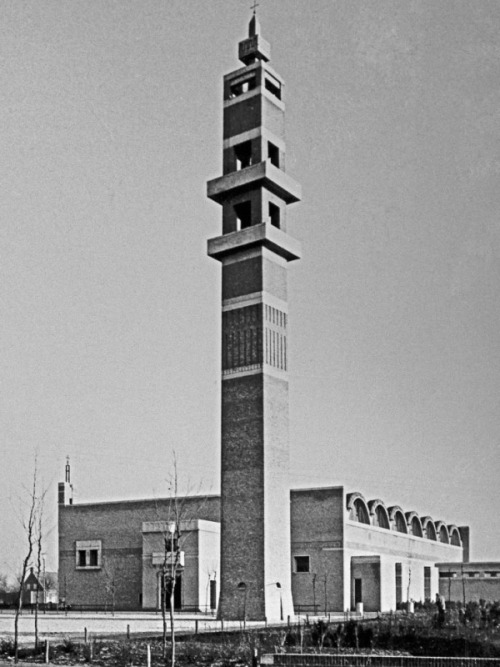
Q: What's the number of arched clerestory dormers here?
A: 7